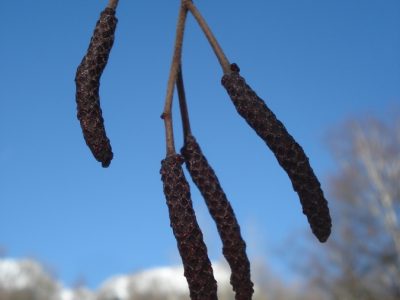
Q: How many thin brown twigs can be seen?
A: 4